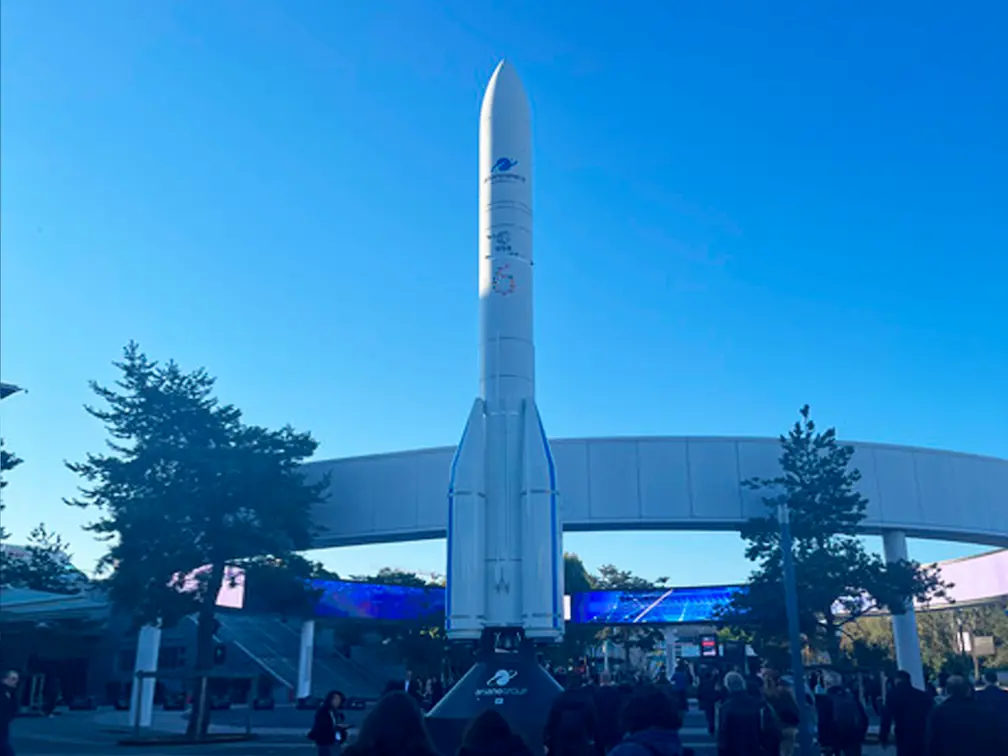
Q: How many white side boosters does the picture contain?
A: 2